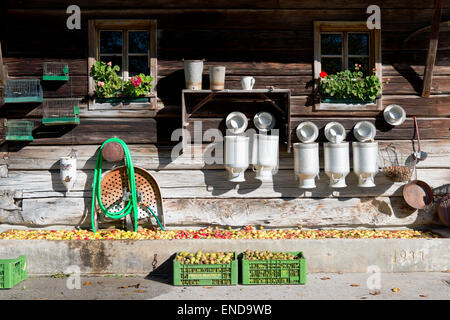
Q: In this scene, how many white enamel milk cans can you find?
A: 5